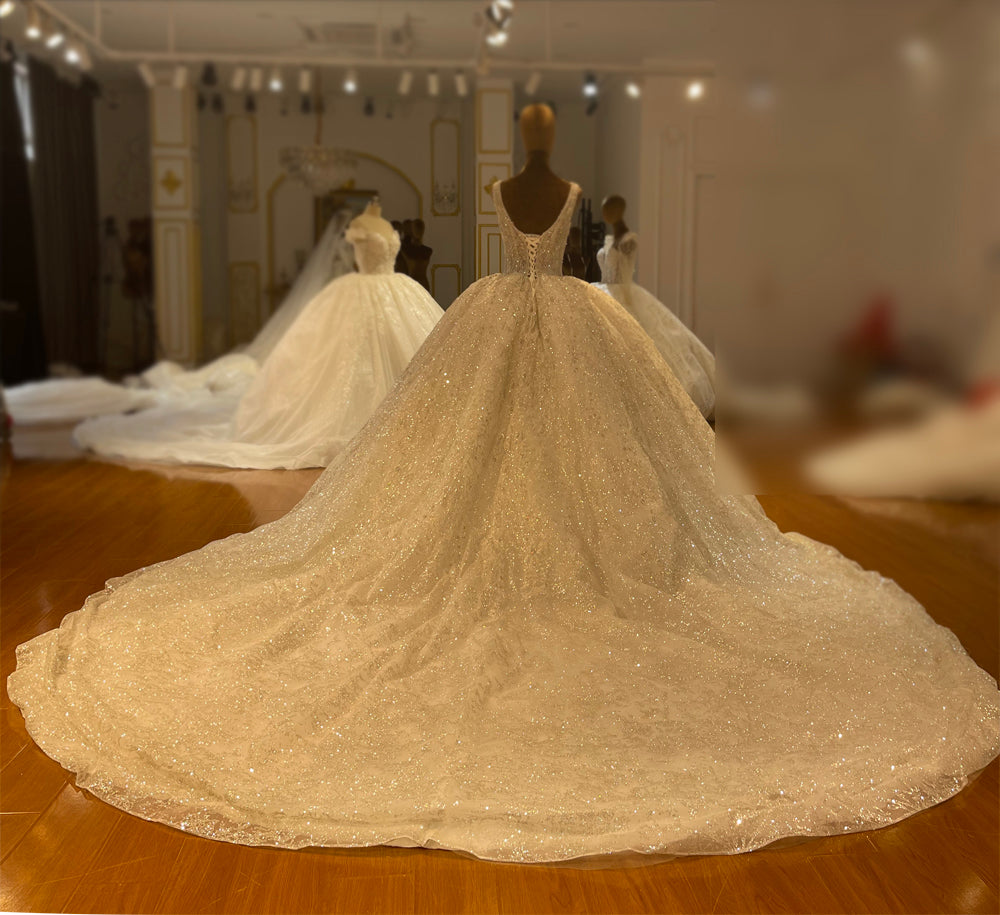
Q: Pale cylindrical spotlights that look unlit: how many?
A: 9